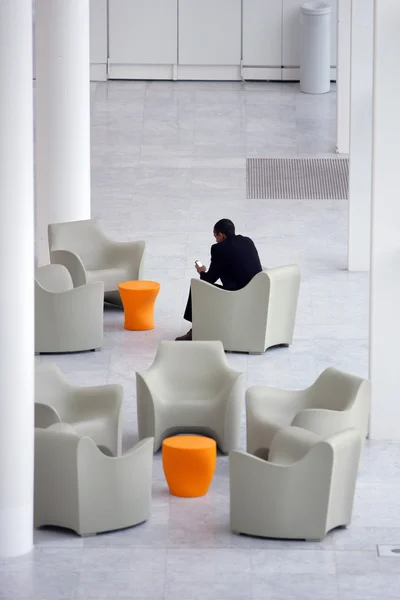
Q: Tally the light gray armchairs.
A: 8